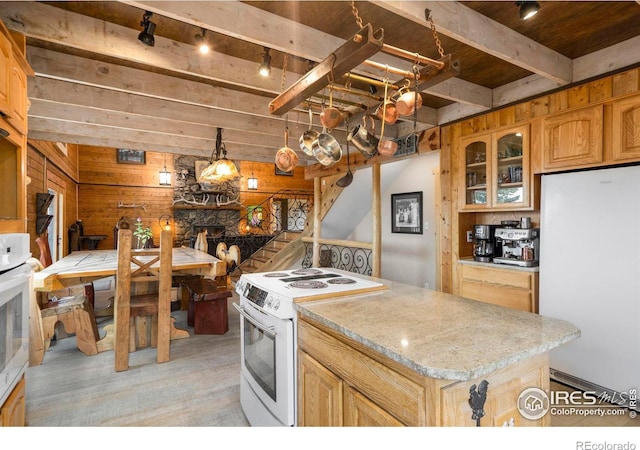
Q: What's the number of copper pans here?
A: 5